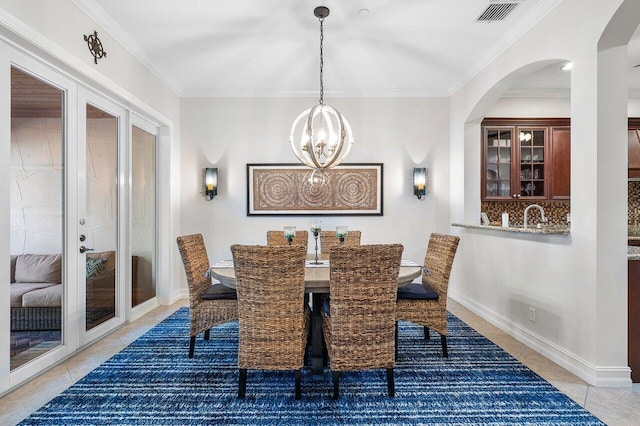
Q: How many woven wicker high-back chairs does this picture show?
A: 6